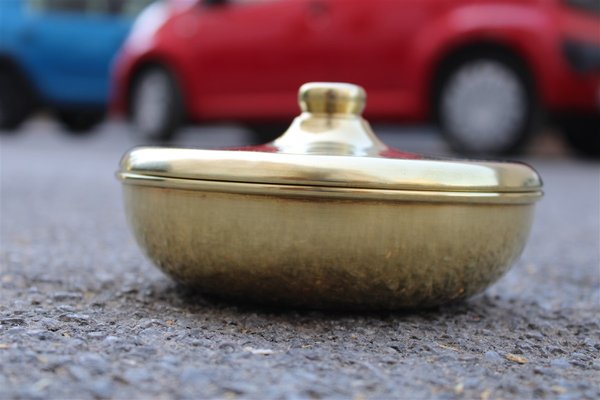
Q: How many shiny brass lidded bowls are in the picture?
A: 1